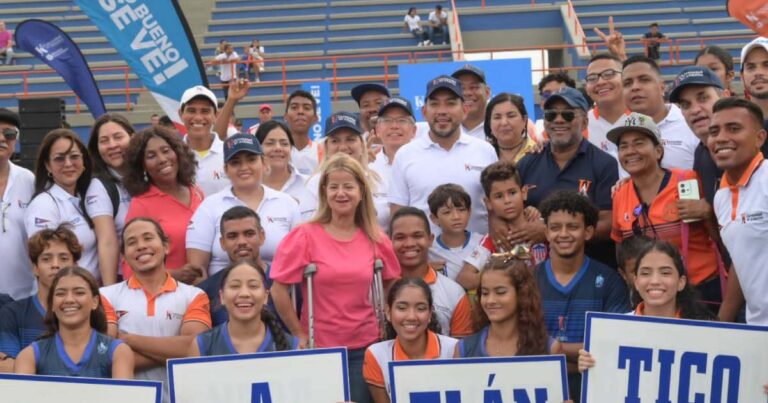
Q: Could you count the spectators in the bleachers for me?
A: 8